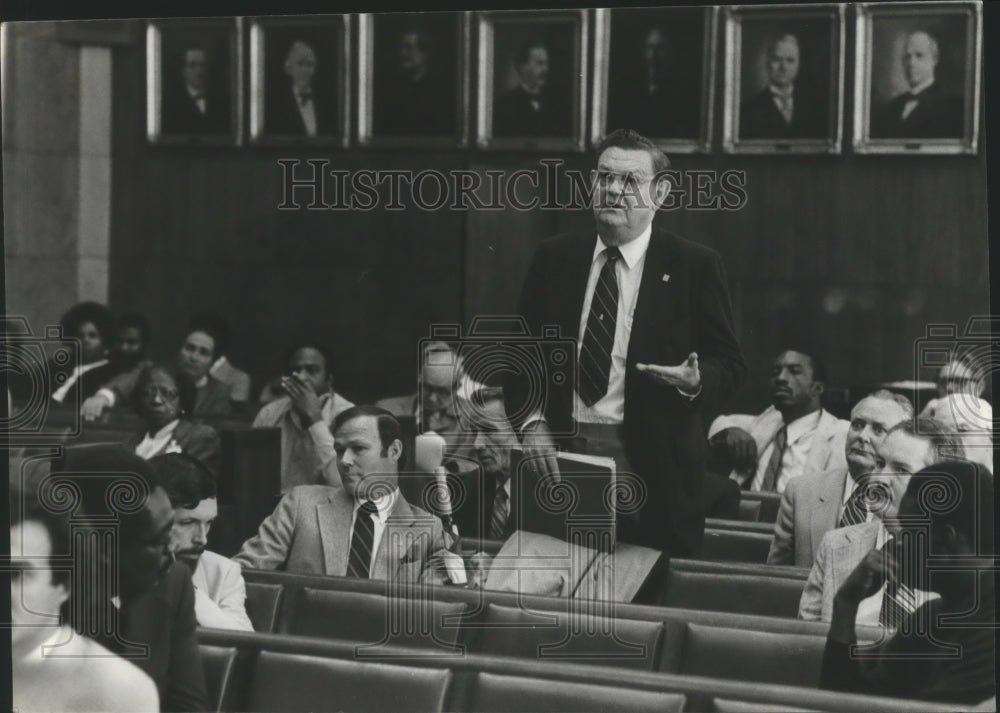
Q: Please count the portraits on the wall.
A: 7